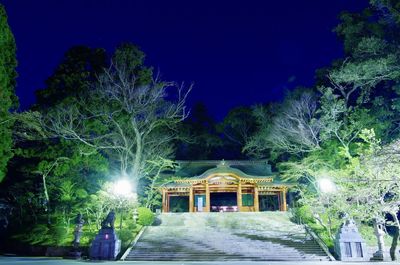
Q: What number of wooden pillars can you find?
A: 6